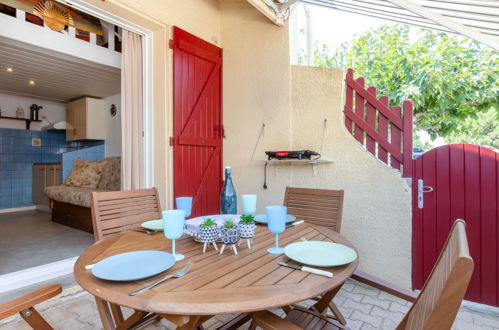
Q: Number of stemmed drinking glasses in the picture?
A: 4